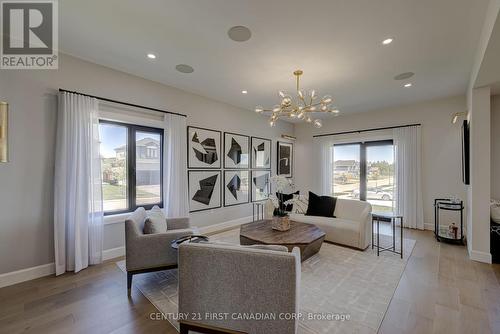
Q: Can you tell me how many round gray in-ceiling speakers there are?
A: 3